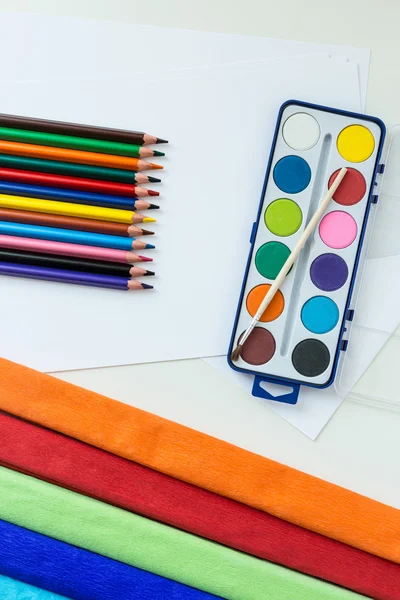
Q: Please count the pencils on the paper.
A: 12